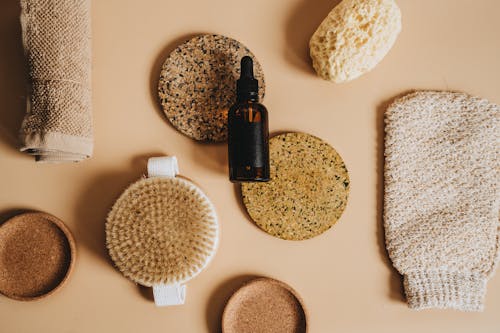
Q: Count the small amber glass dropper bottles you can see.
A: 1